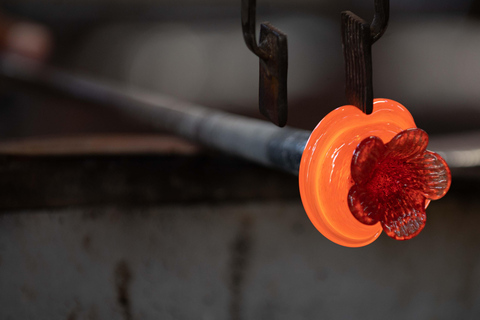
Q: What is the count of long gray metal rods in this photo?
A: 1